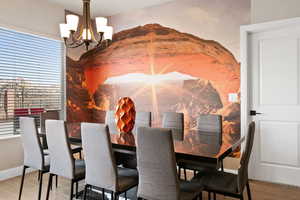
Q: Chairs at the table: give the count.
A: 10